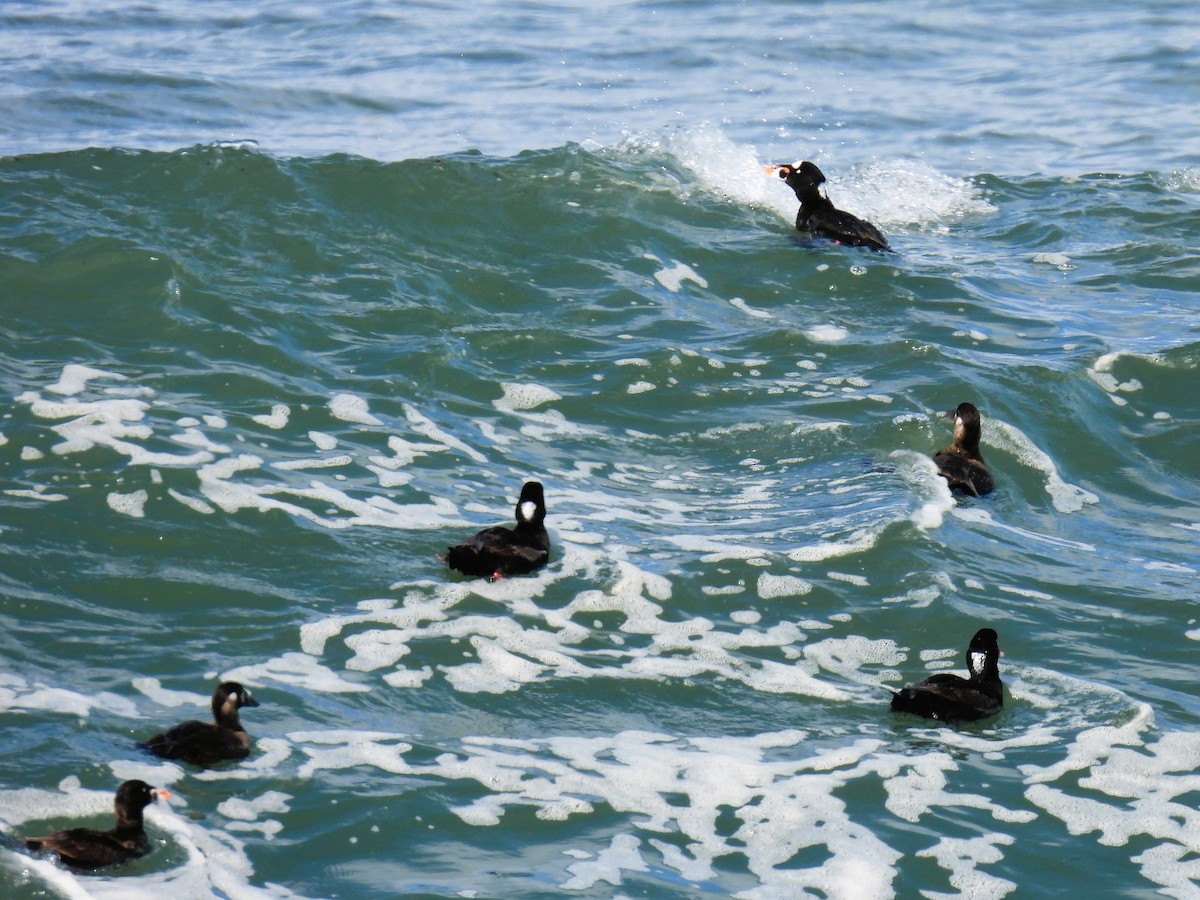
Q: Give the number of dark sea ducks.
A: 6